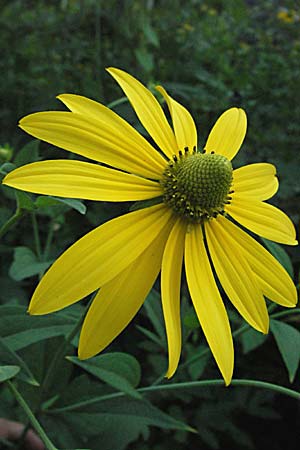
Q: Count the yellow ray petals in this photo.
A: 14